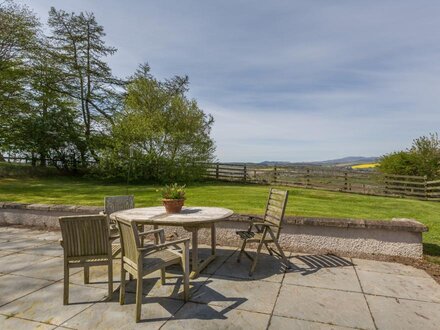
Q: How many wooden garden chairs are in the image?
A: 4